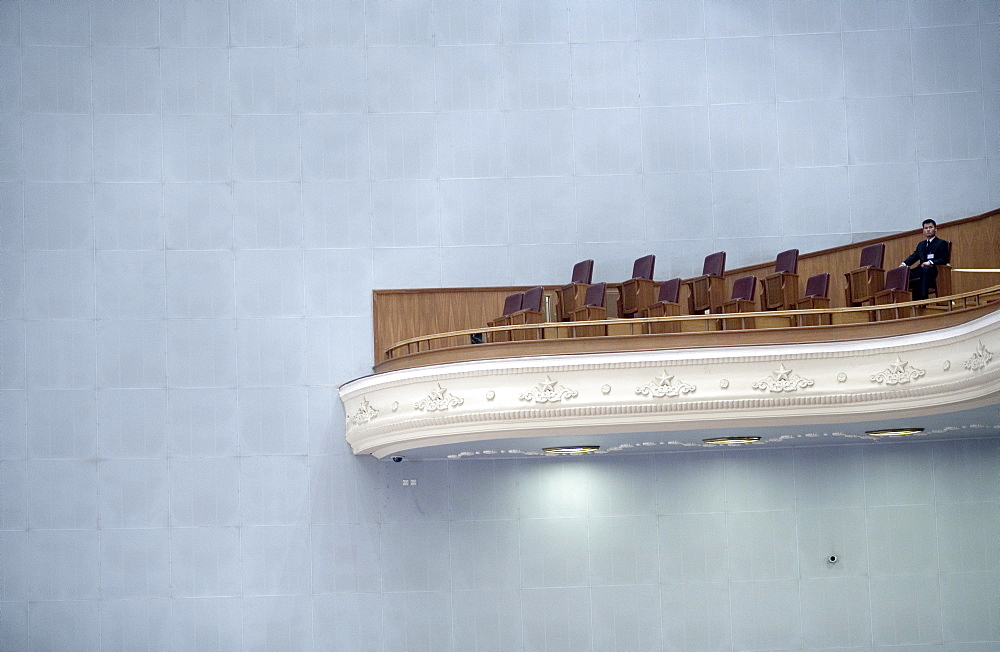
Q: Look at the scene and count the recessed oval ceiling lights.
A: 3